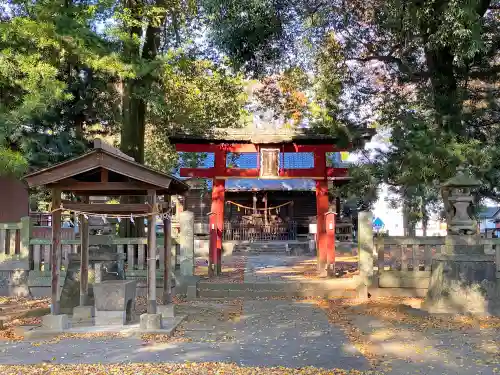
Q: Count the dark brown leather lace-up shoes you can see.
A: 0